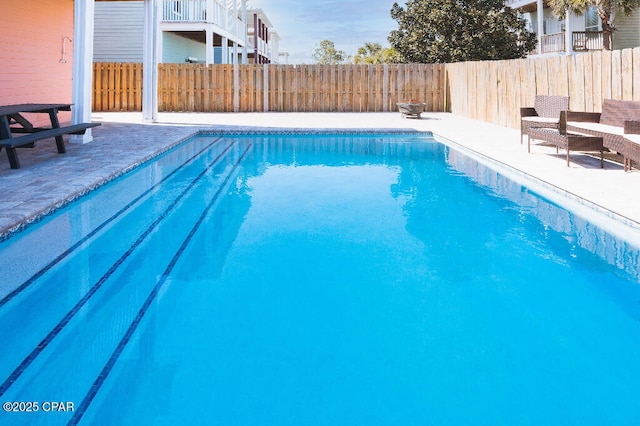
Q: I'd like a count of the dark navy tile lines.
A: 3